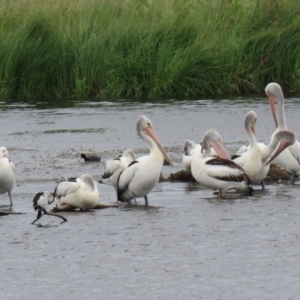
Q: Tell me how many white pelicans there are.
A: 9